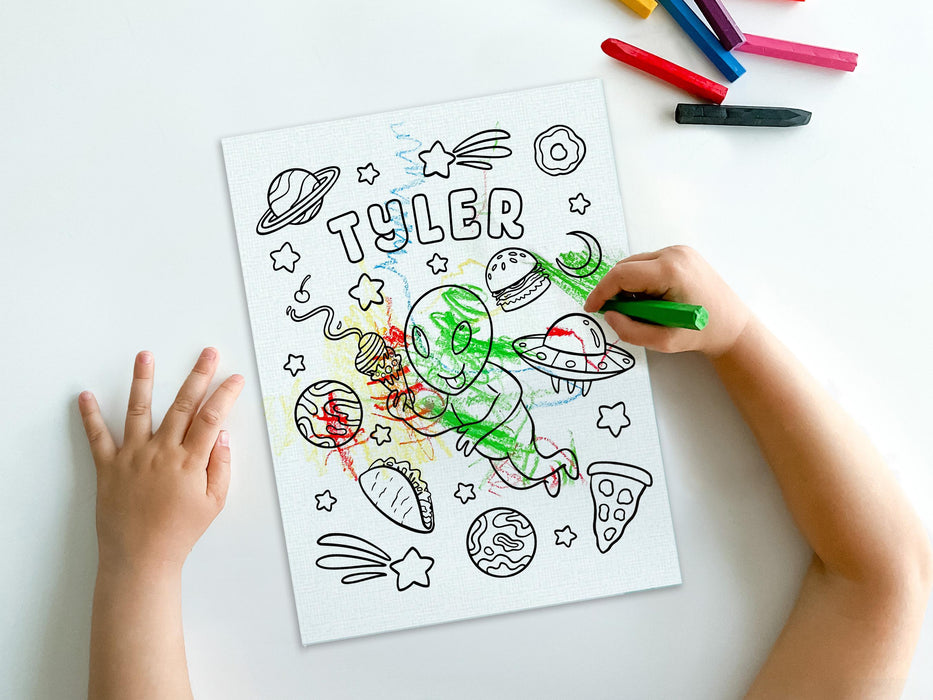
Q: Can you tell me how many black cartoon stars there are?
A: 13